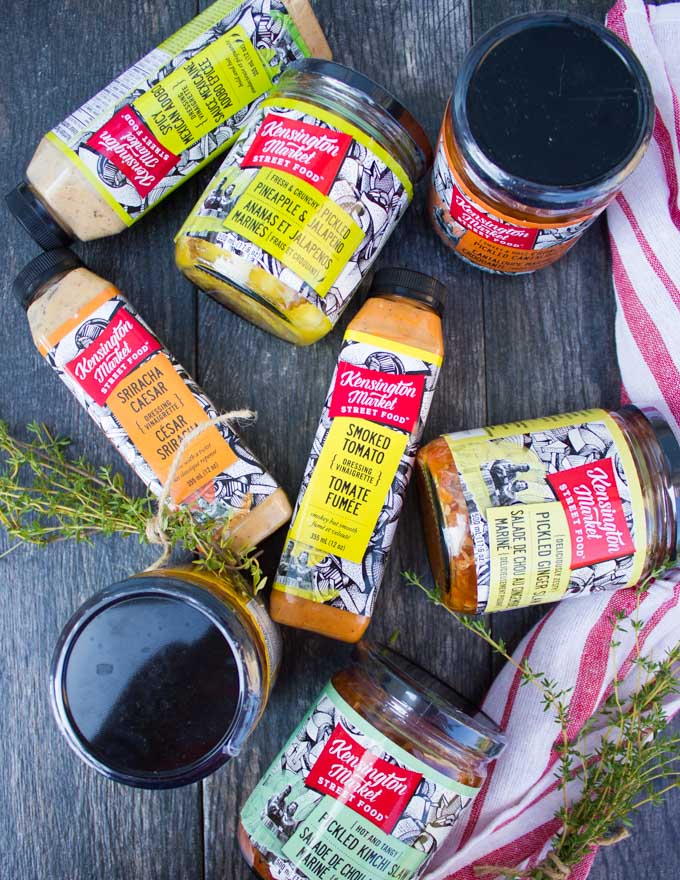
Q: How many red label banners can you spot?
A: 7